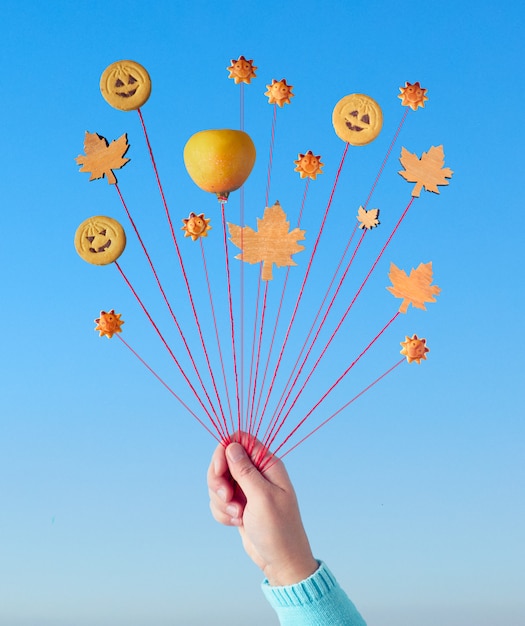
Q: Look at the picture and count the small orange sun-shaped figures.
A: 7